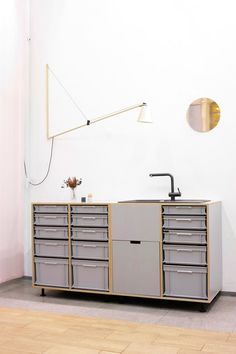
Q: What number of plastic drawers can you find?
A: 15